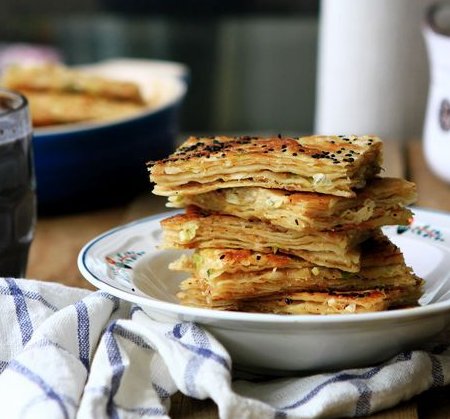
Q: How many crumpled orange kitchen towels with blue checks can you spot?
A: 0